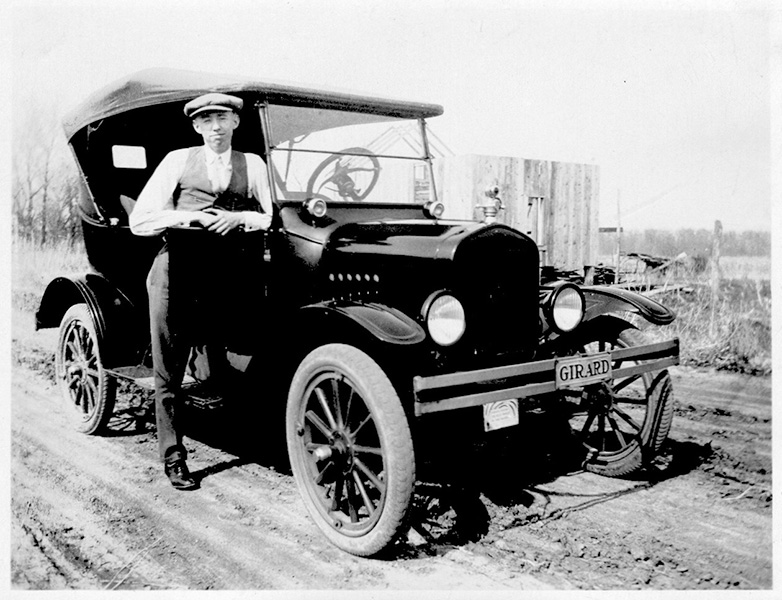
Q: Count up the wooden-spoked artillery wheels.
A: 3